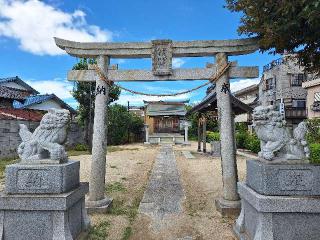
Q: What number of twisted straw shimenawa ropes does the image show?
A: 1